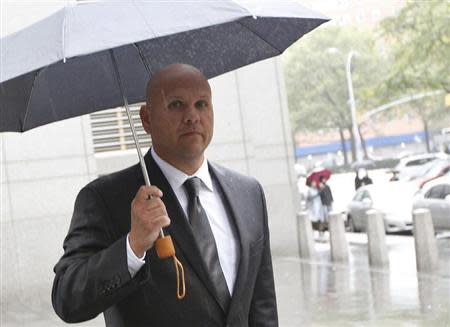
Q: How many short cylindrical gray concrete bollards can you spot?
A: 4